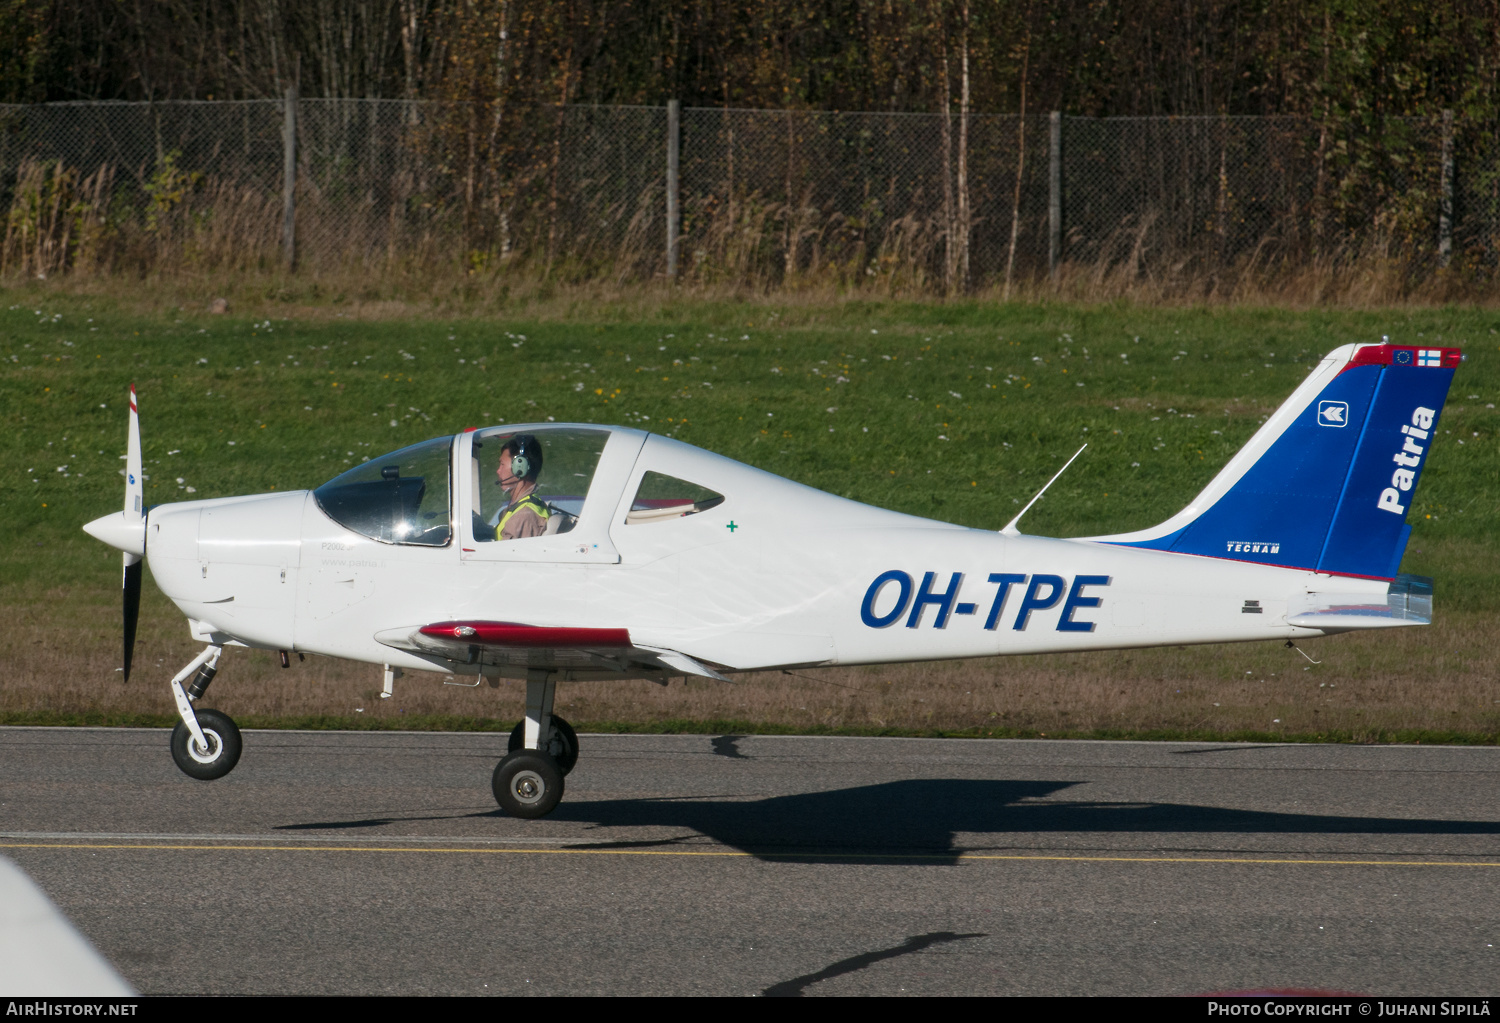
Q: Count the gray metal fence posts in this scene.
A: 4